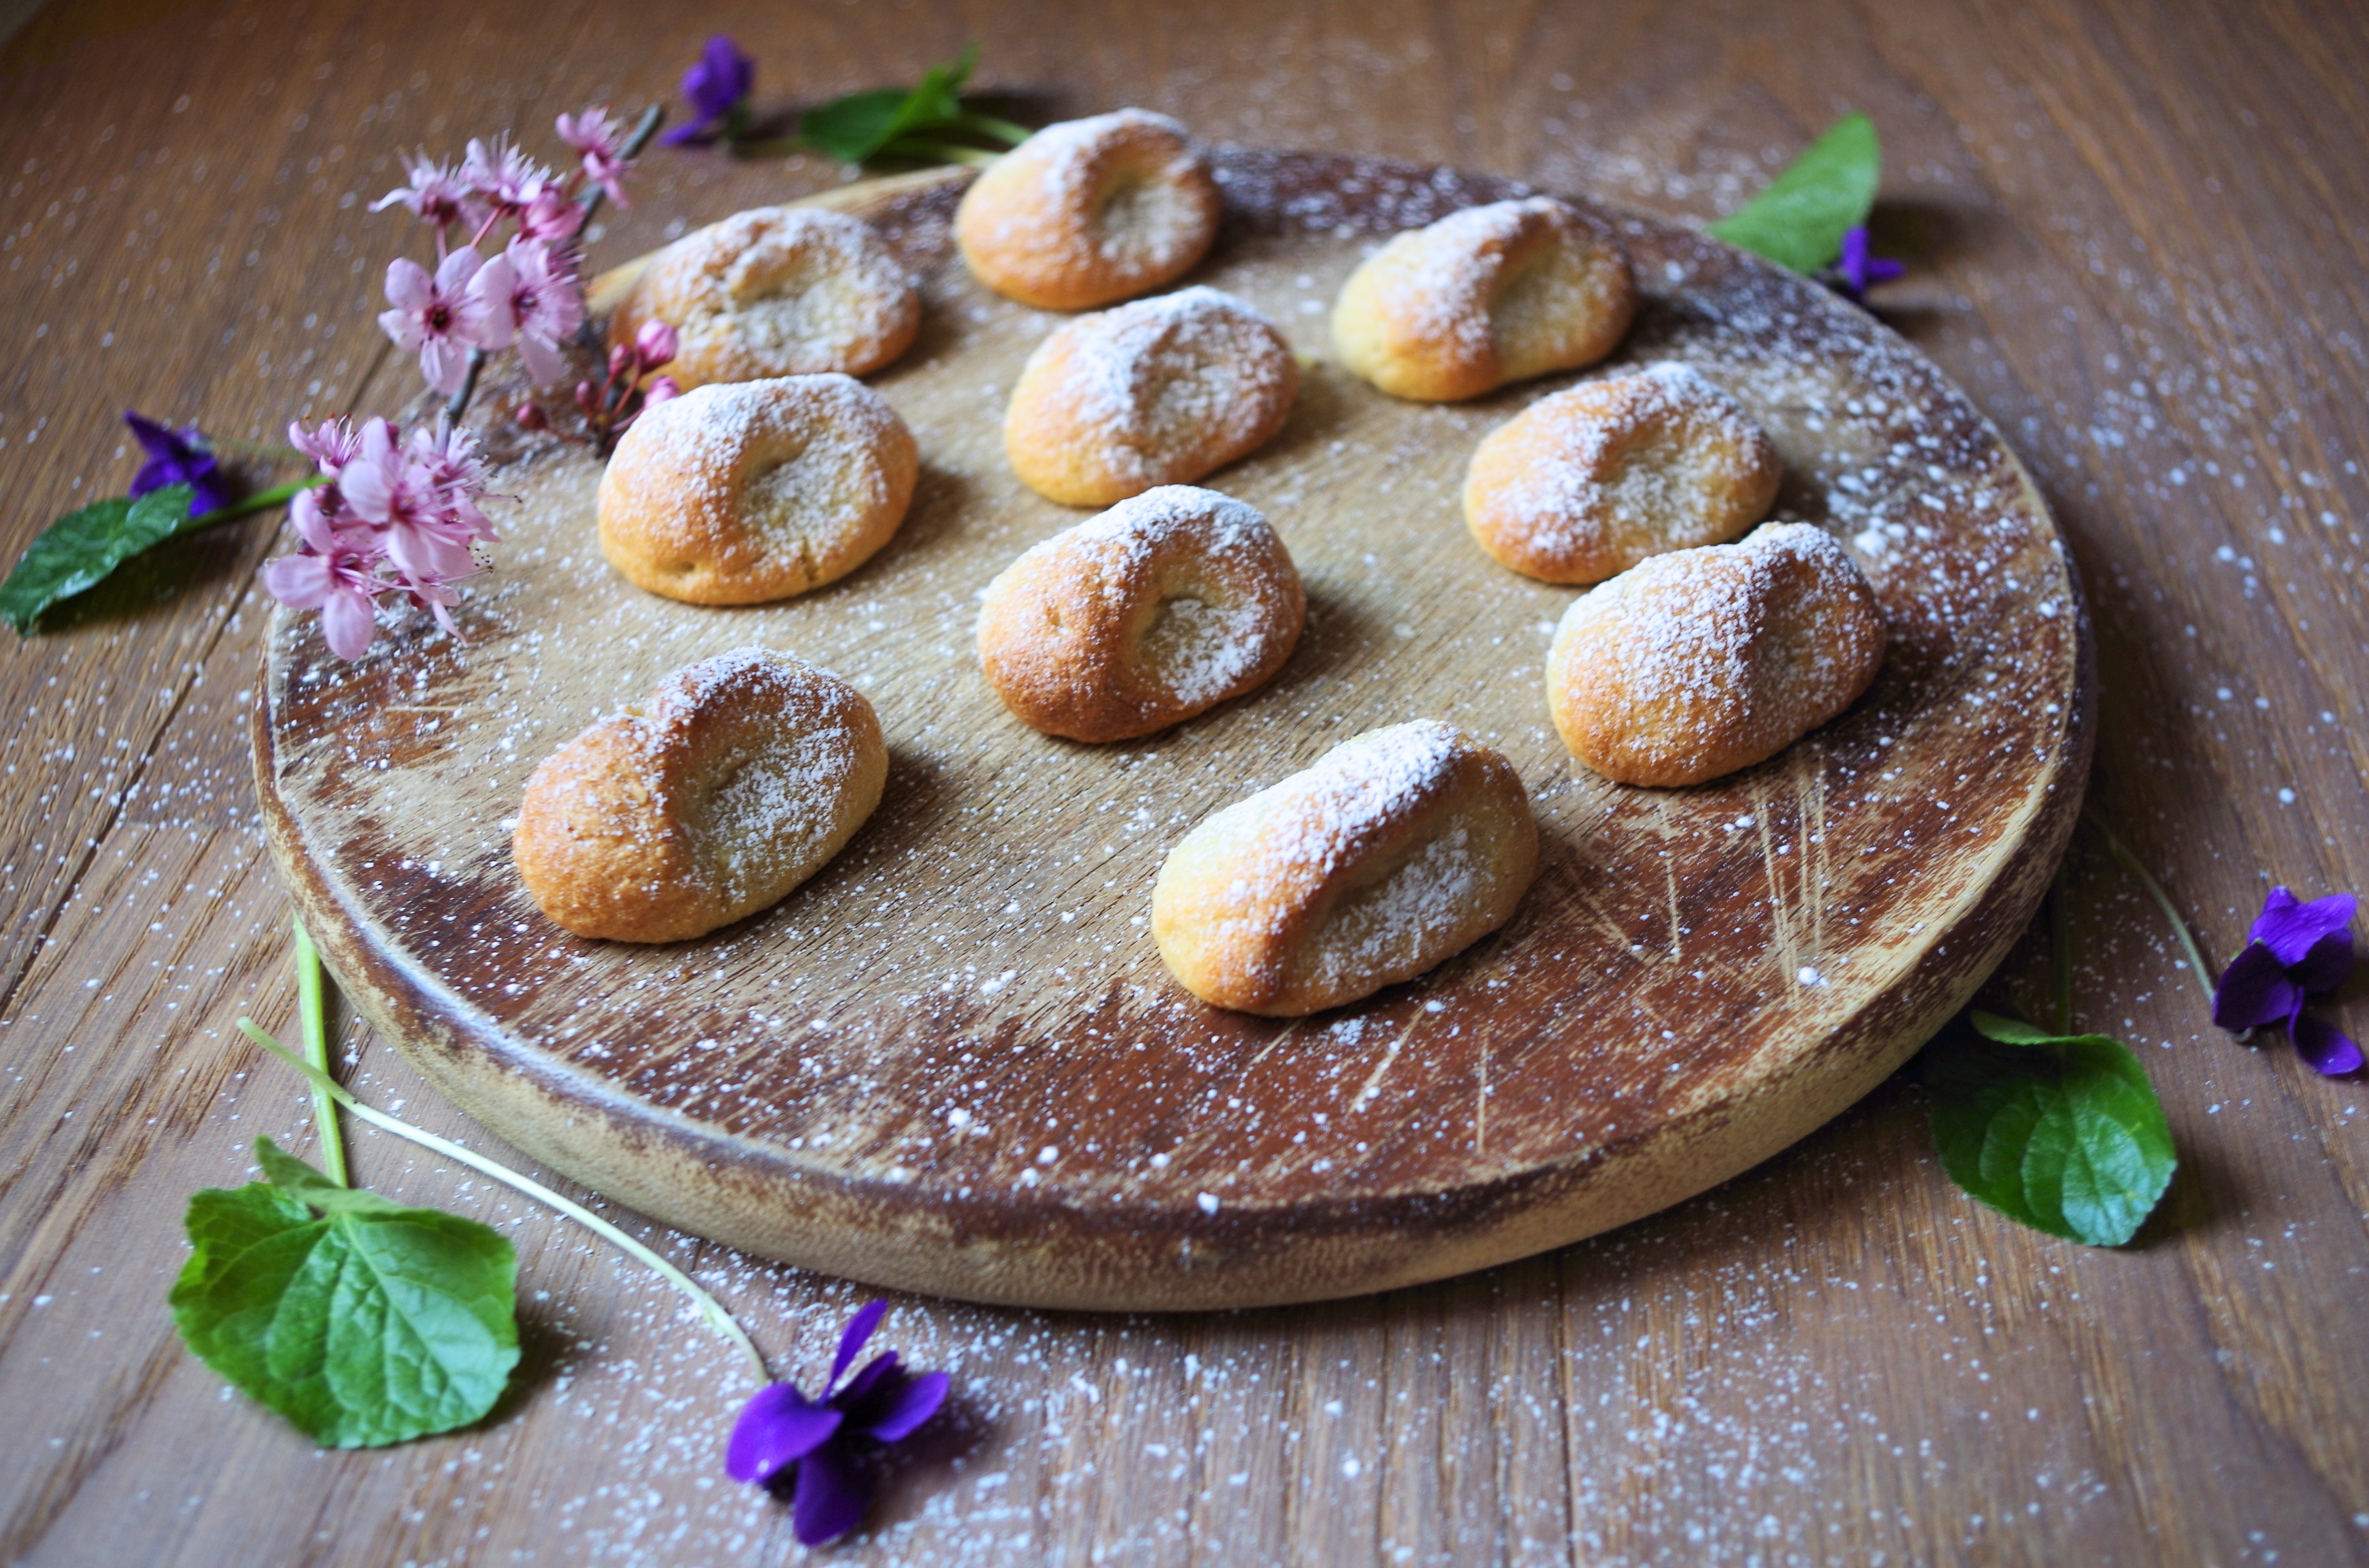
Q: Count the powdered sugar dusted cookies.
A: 10